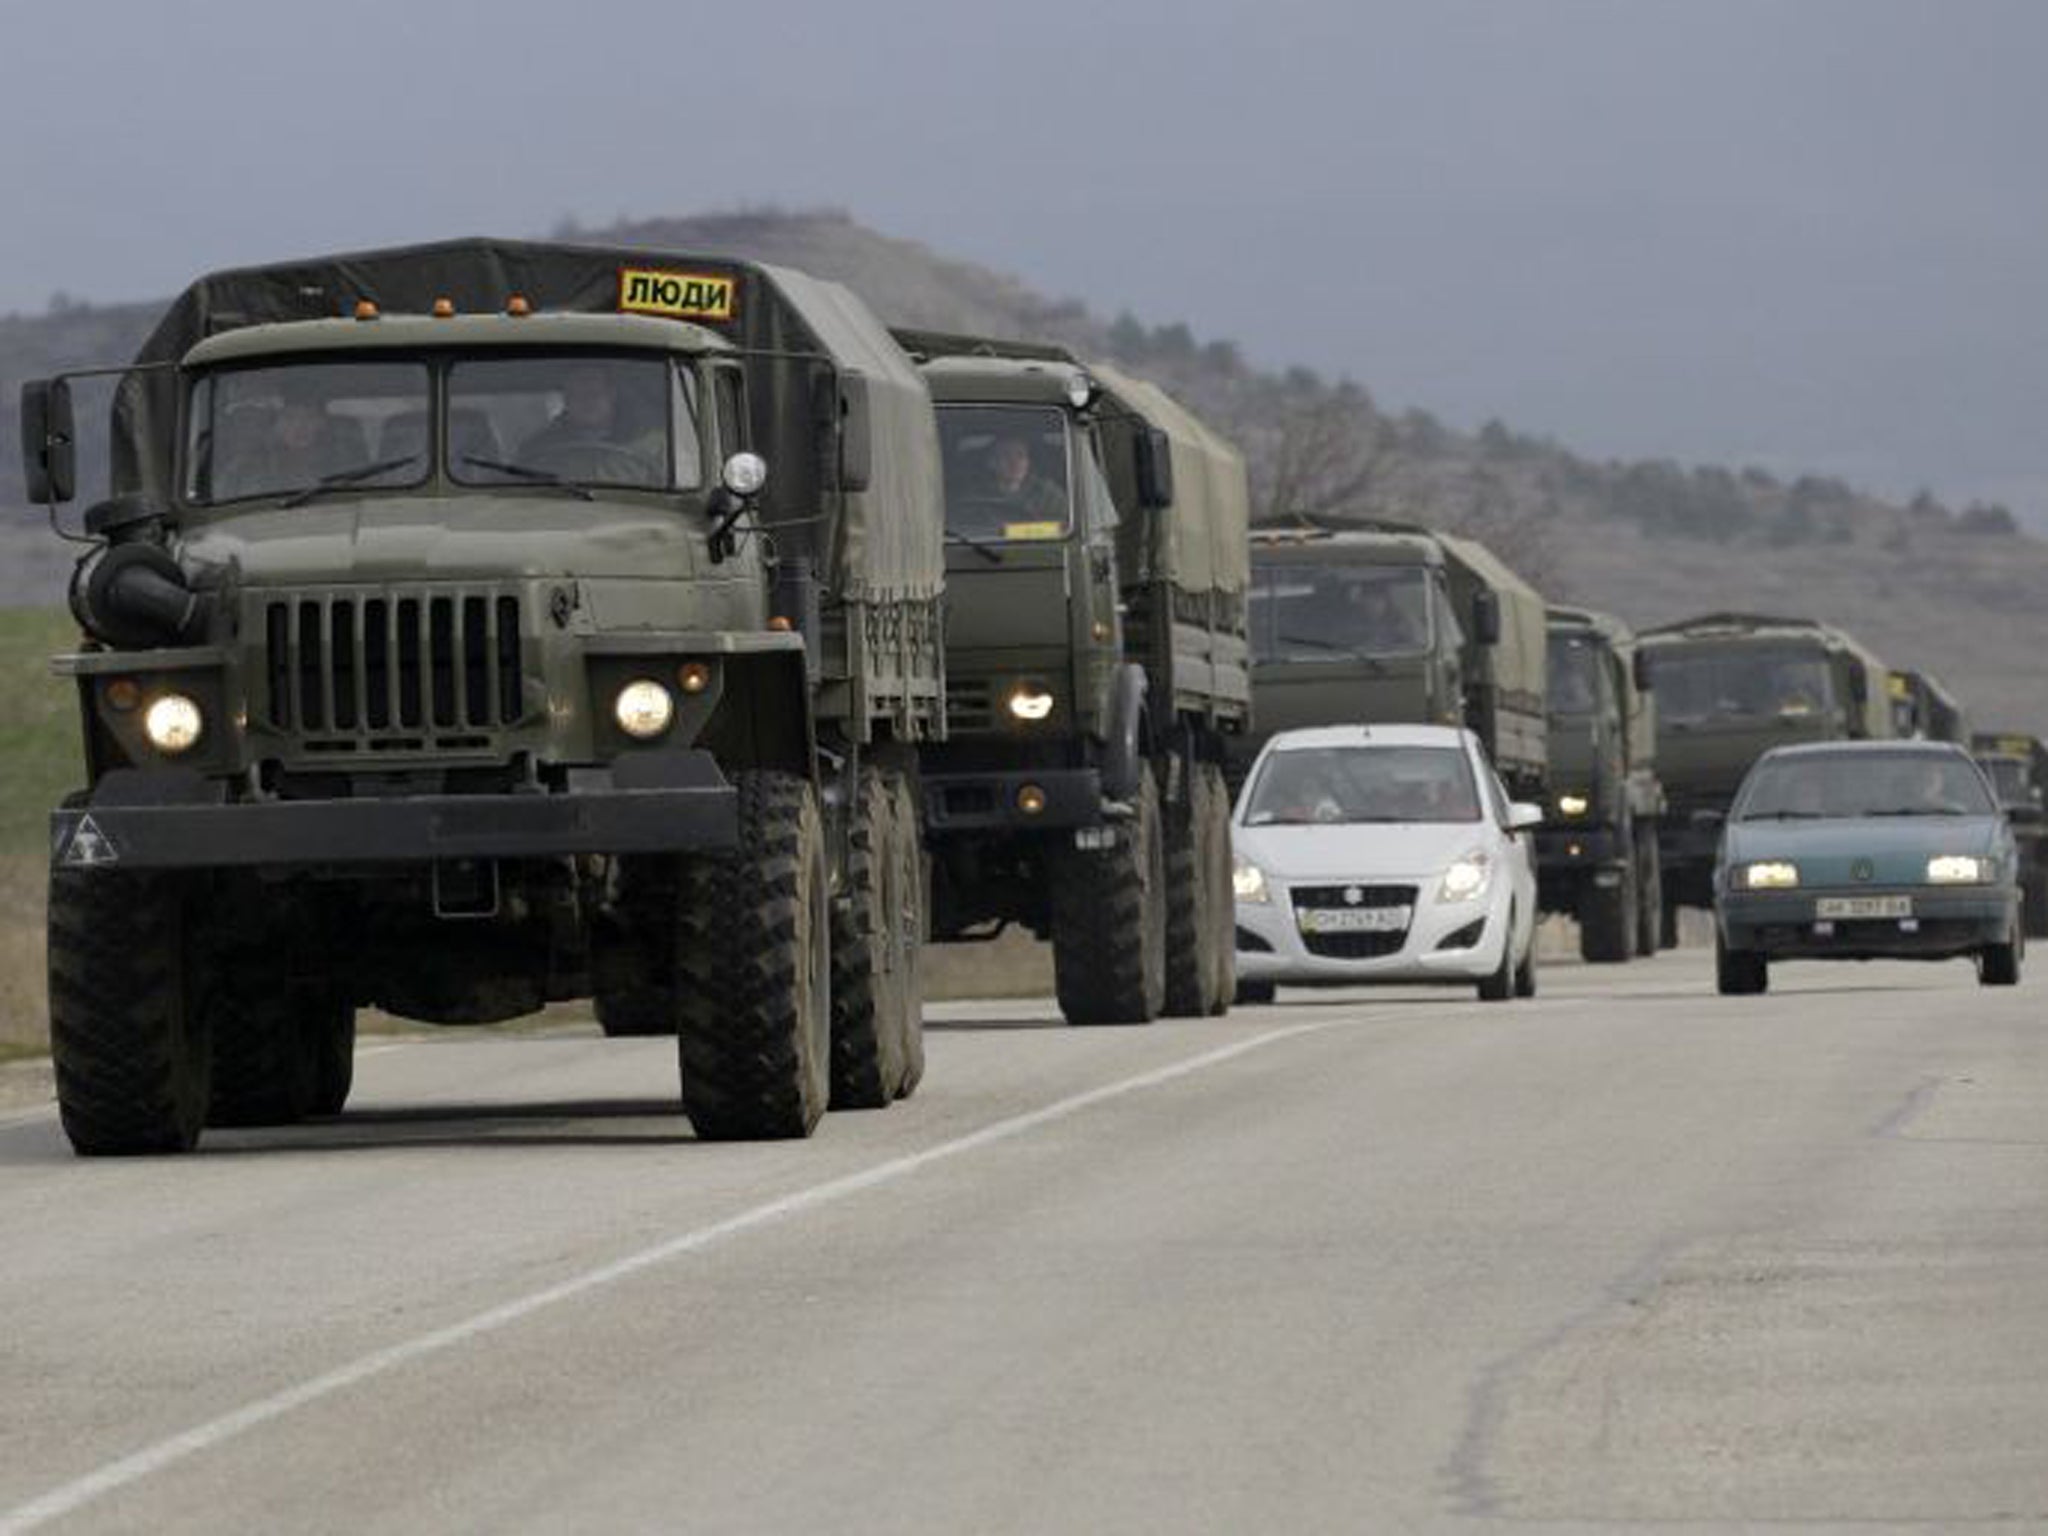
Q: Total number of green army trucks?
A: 7